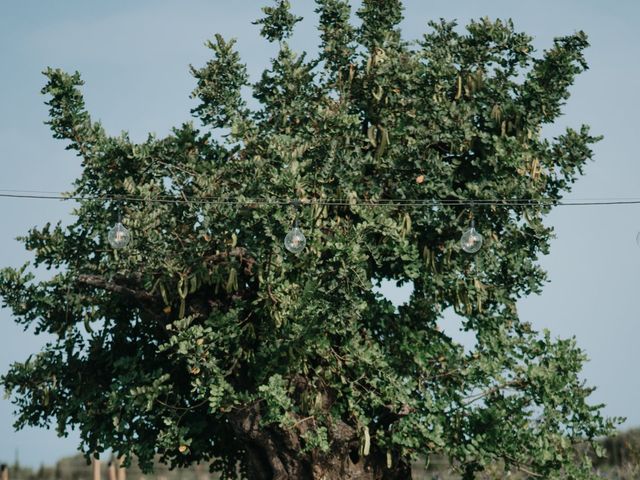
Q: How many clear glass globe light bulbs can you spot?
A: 3